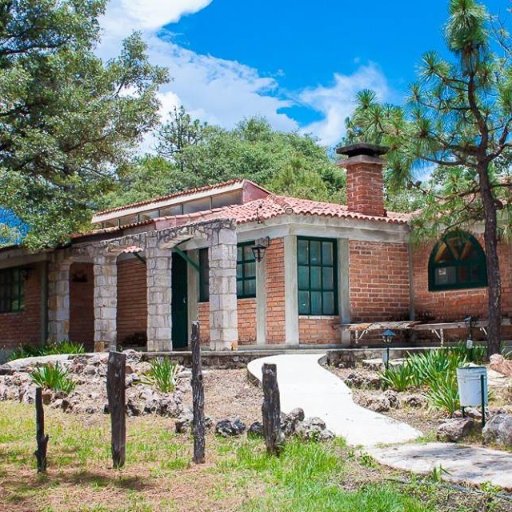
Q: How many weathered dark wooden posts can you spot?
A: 4